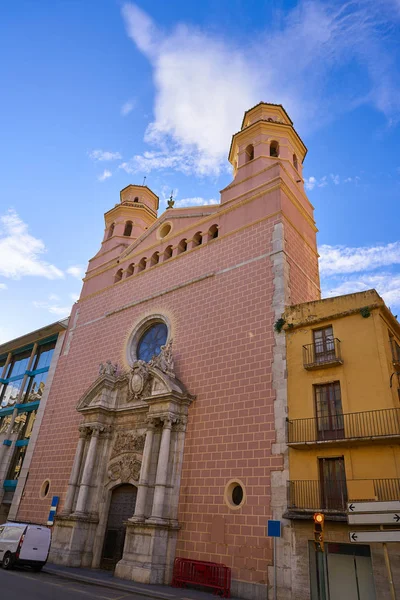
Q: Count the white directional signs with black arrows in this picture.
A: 3